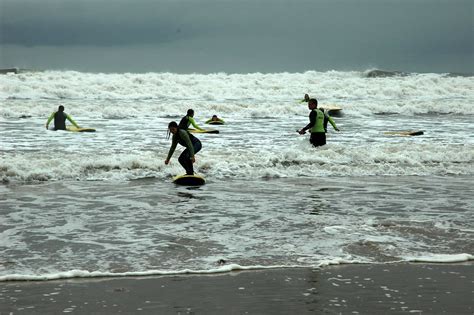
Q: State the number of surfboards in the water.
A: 6